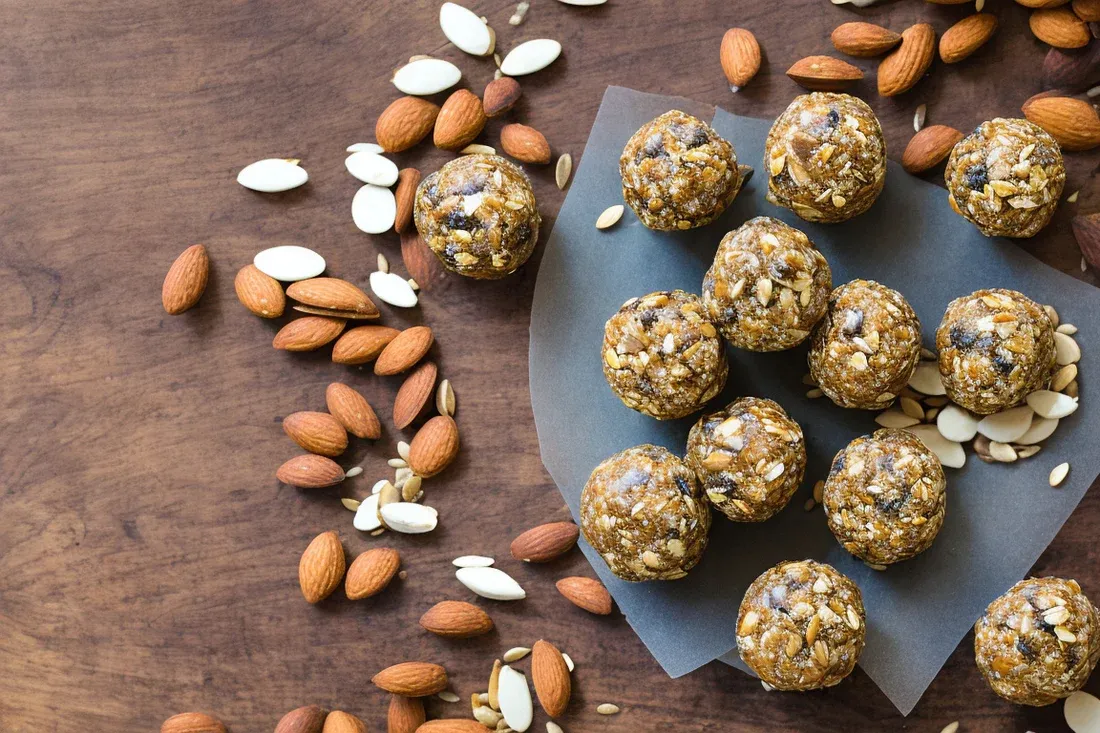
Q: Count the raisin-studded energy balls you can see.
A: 13